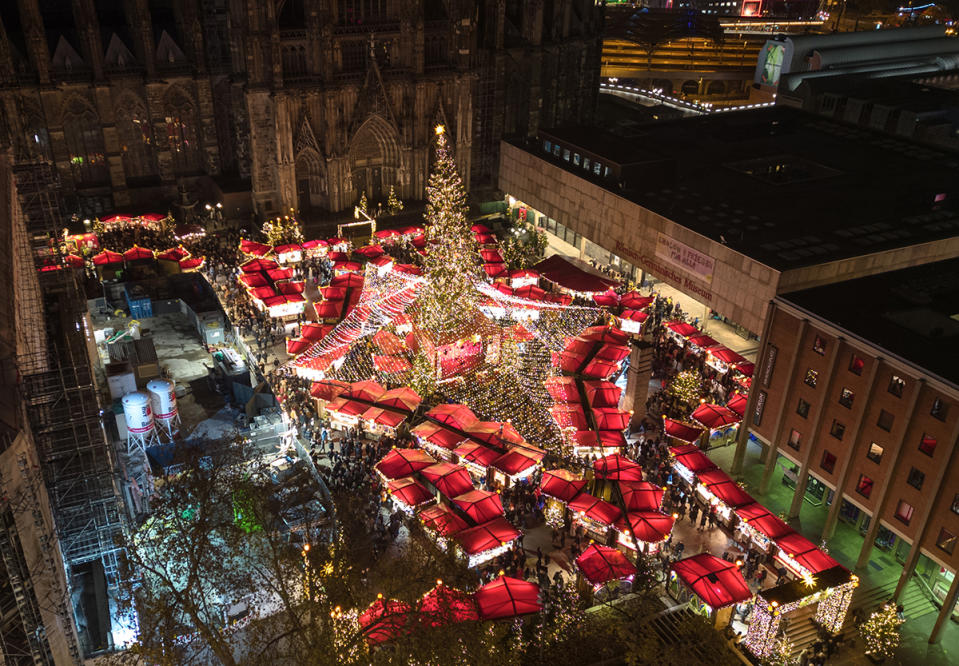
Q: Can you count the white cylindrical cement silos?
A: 2